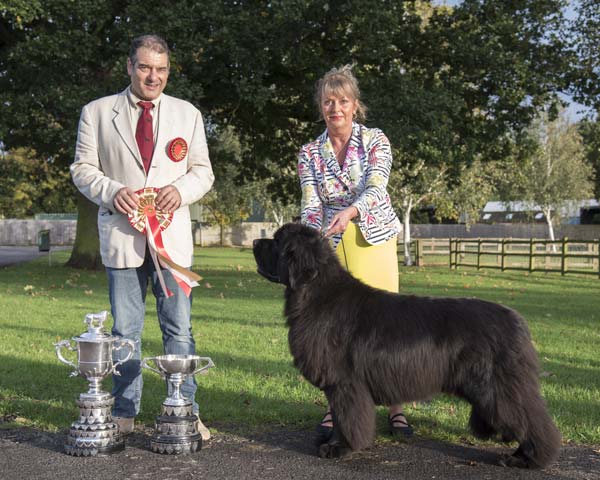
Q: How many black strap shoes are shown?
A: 2